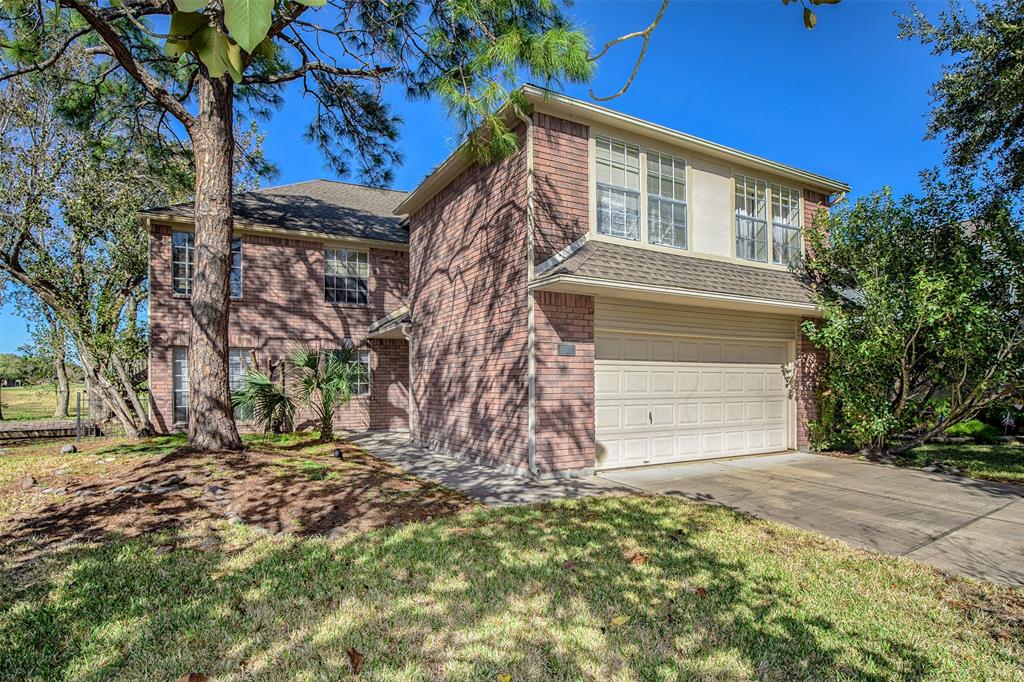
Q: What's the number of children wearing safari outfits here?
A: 0